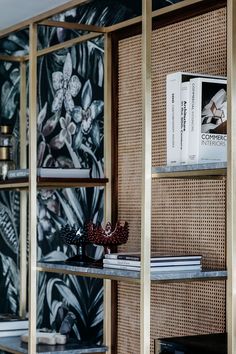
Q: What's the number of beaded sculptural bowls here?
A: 2